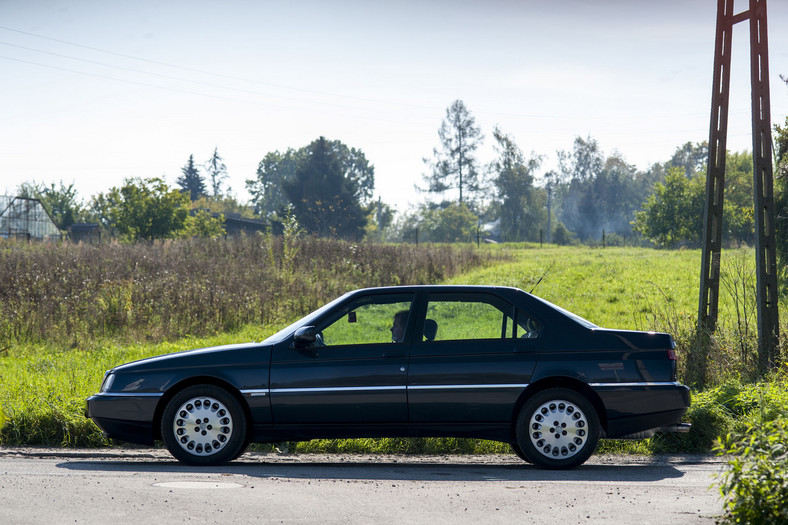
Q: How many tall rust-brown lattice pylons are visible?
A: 1